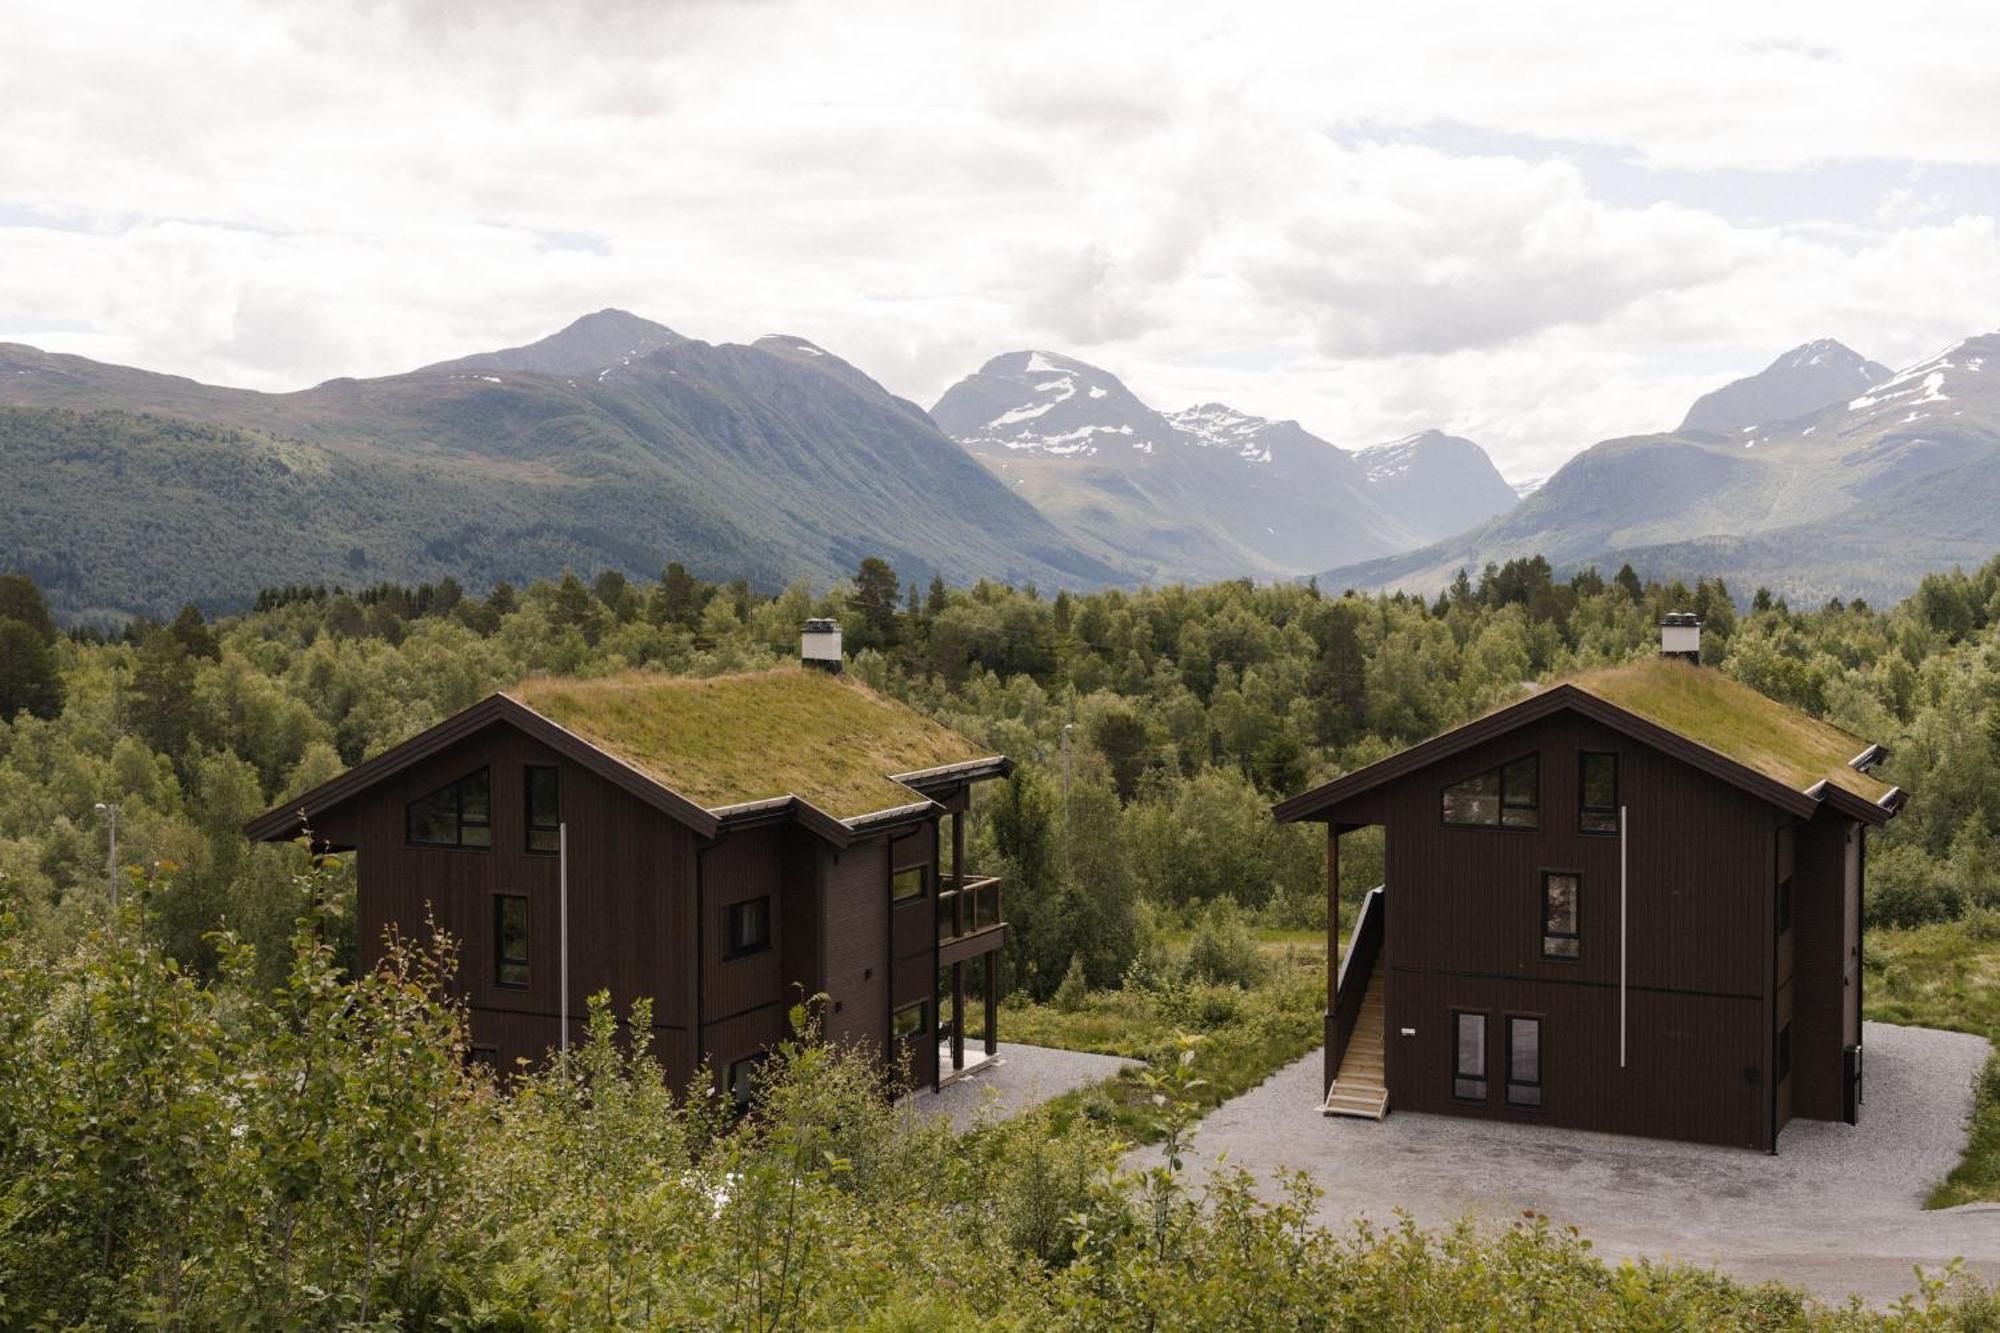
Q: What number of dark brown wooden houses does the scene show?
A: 2